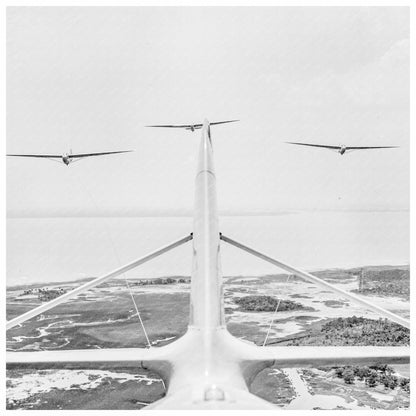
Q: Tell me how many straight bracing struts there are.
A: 2